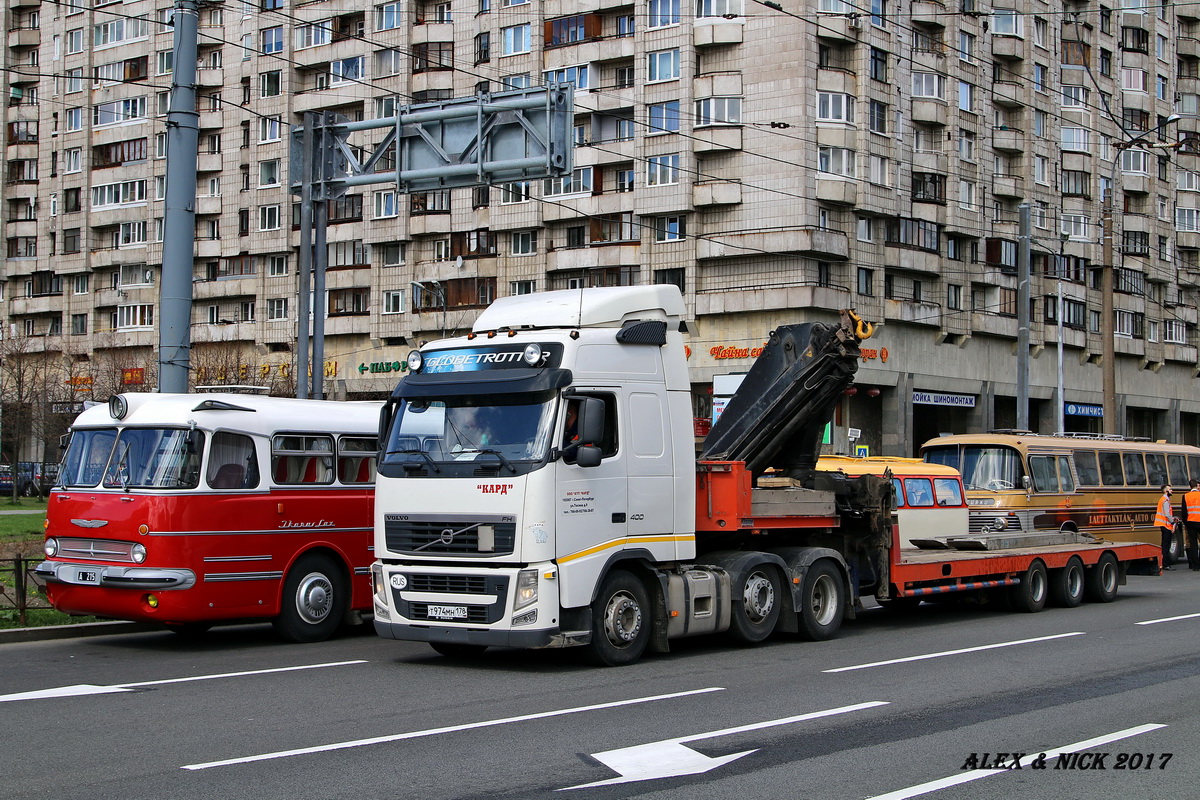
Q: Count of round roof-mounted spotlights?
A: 3